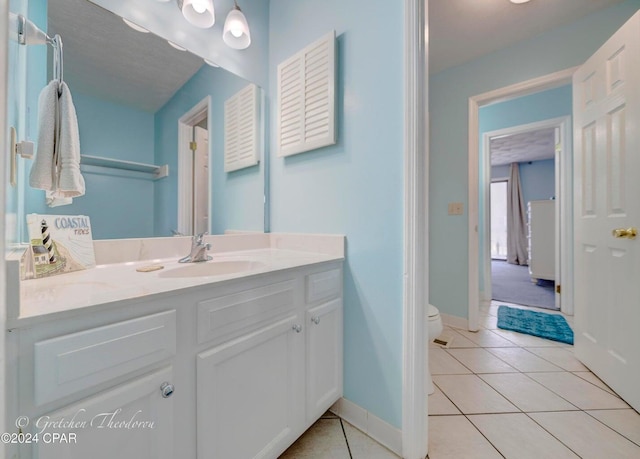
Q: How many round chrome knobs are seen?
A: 3